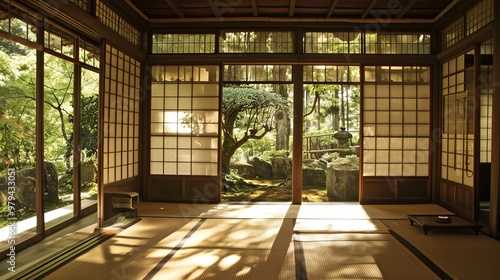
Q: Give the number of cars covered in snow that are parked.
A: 0